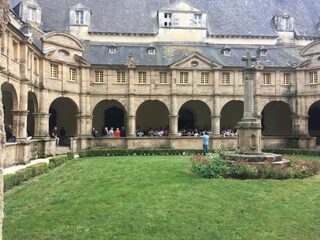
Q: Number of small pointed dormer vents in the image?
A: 4